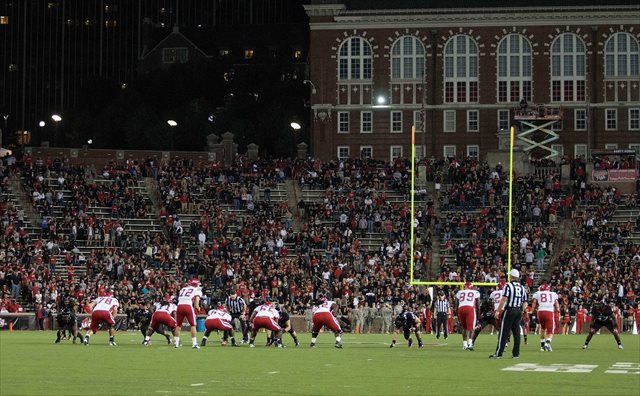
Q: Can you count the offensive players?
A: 9